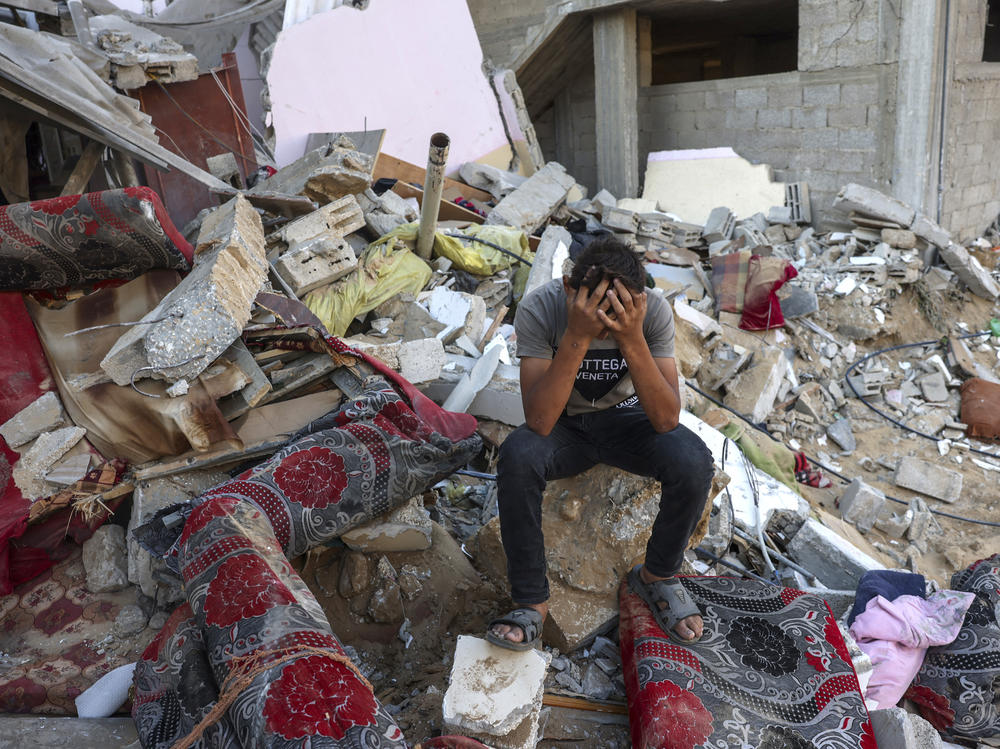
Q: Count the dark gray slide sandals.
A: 2